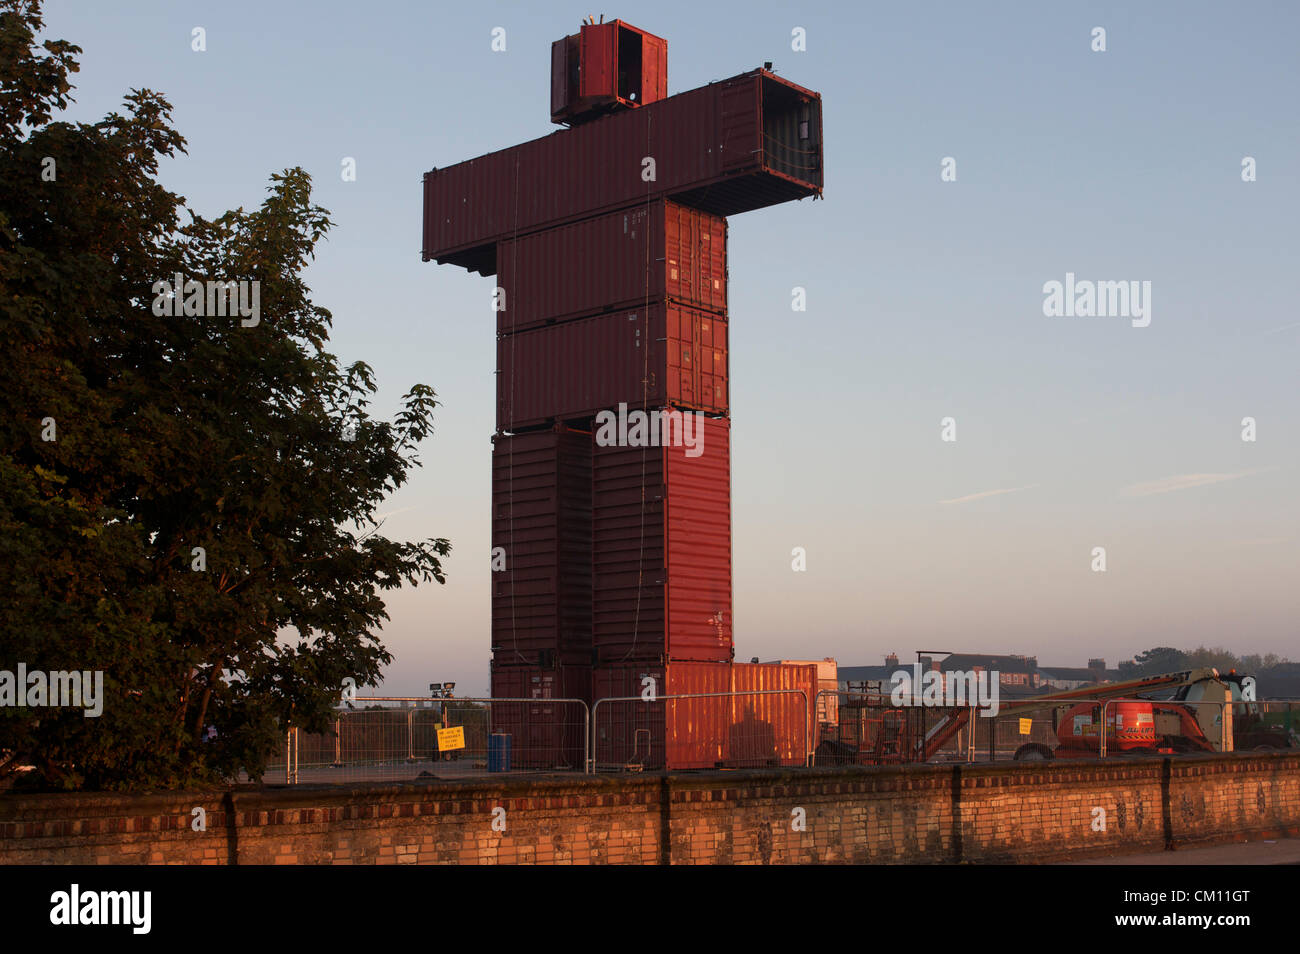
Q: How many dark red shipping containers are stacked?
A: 8